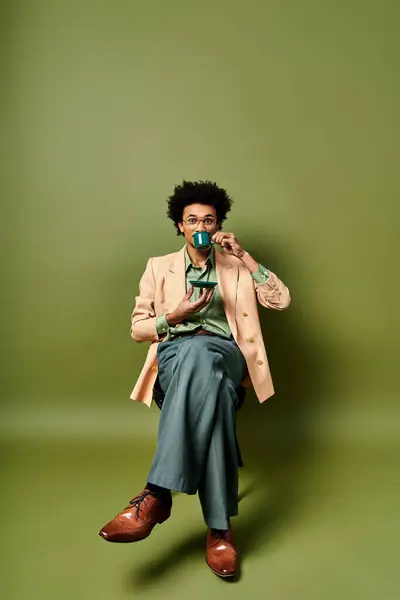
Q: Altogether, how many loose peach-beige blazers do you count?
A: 1